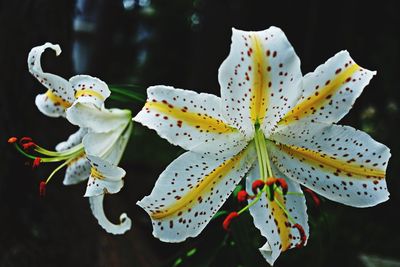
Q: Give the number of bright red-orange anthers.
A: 12